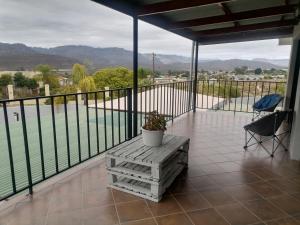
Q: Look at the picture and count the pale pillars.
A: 4